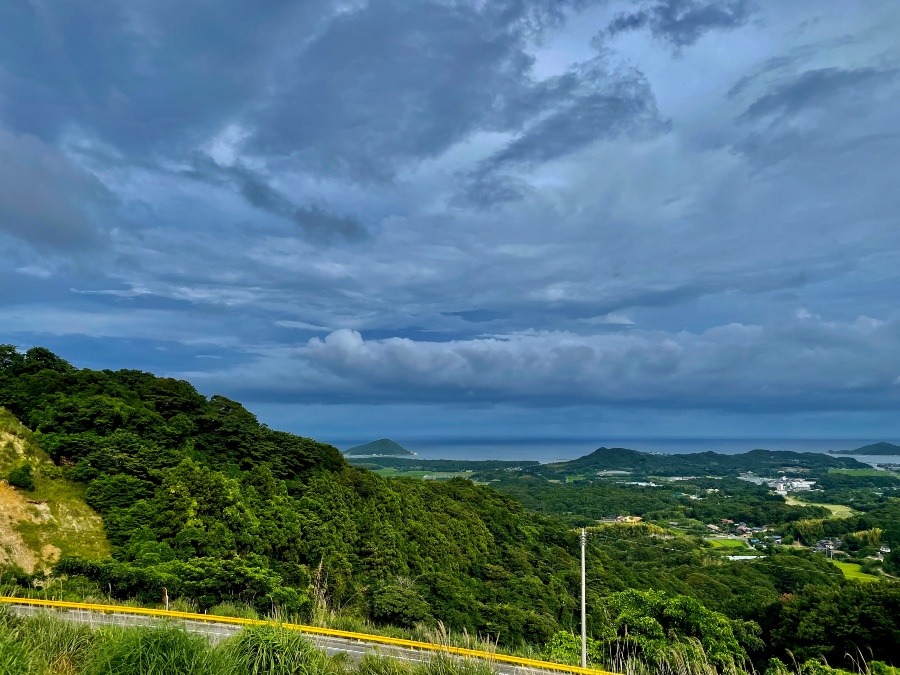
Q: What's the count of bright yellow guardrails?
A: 1